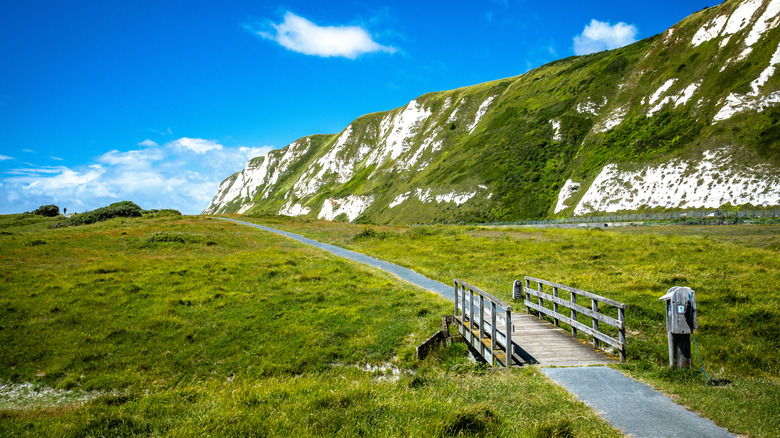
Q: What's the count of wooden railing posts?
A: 12